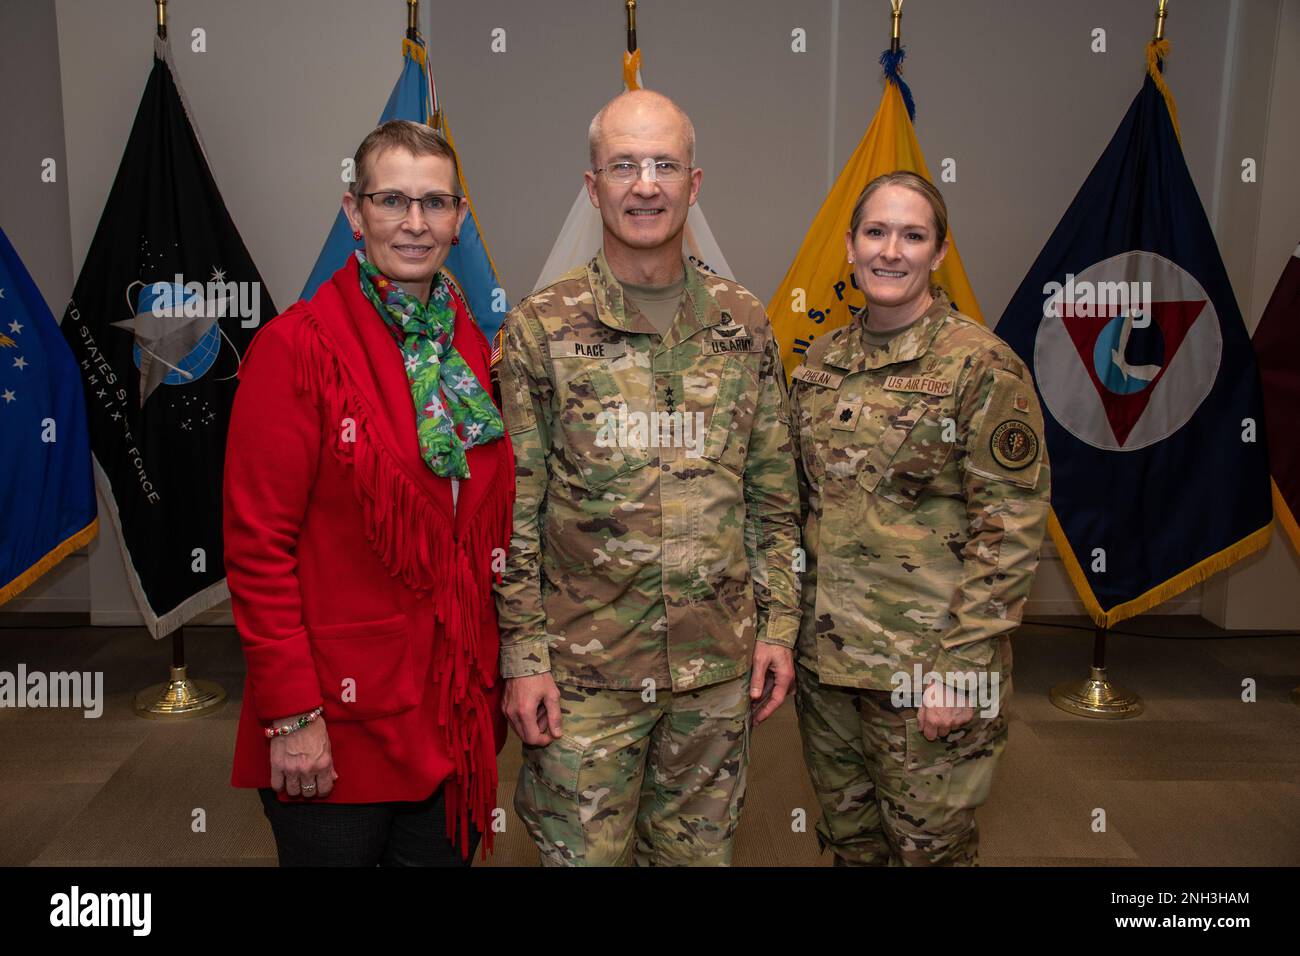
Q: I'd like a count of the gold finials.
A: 5